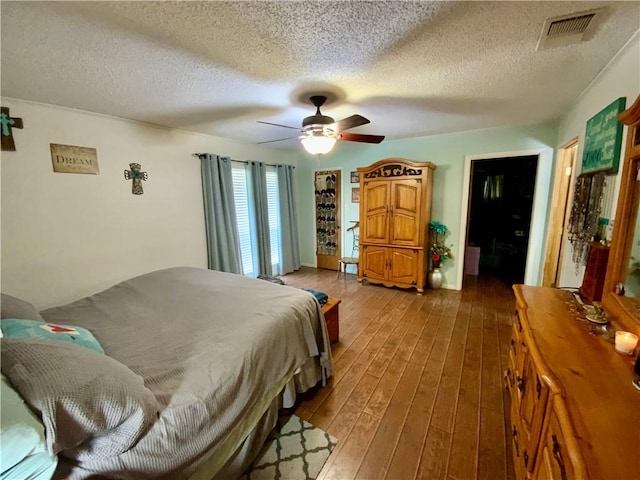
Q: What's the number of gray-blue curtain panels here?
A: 3